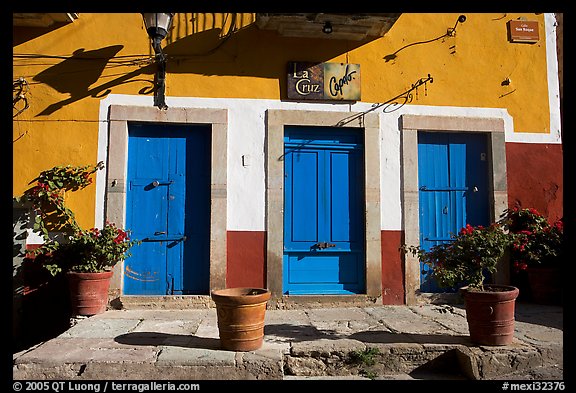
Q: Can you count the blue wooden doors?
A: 3